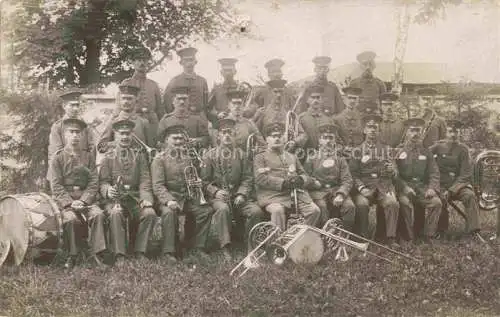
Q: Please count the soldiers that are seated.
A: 9